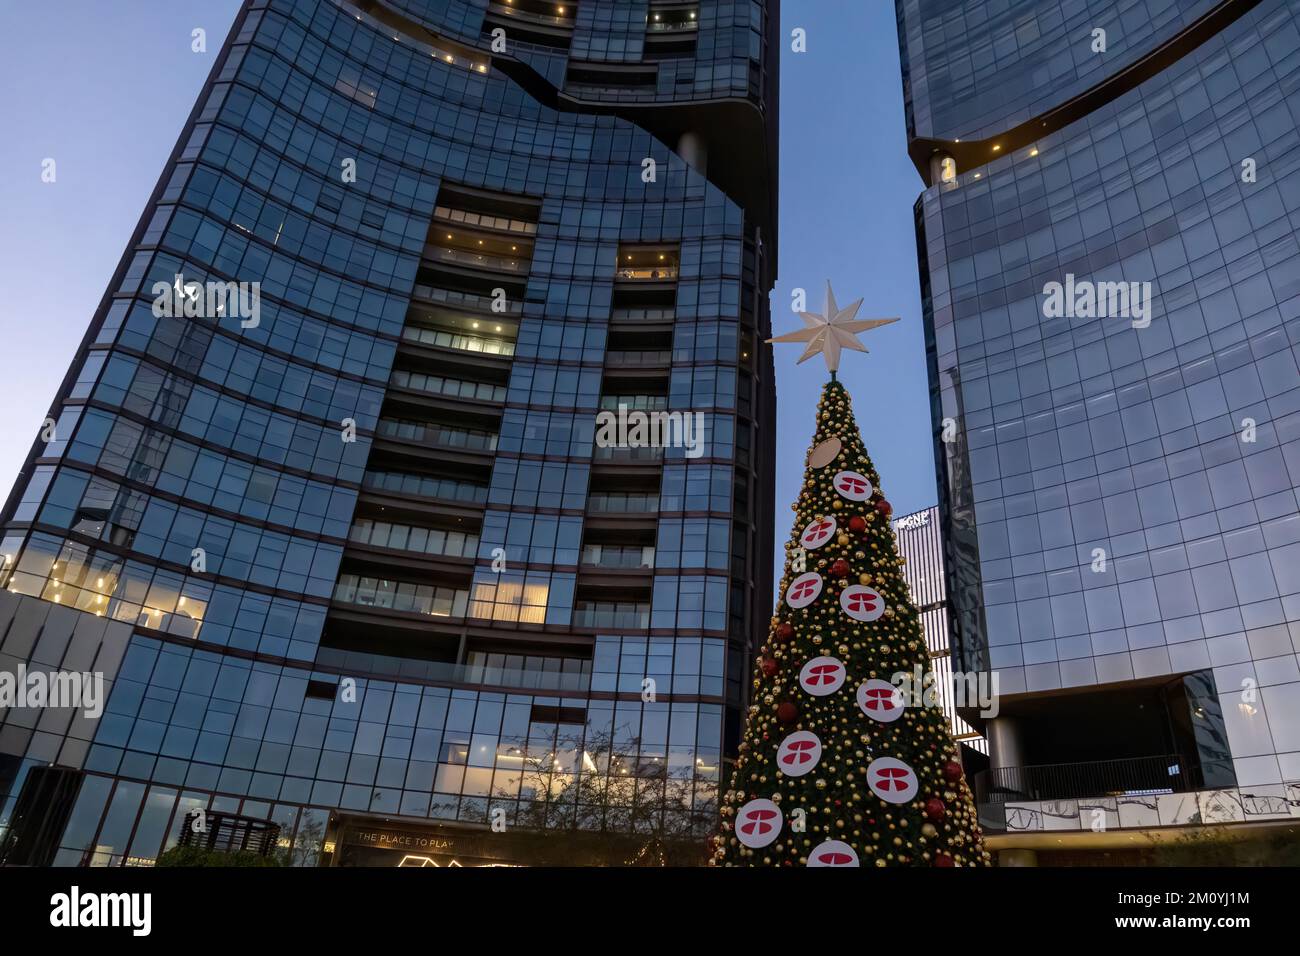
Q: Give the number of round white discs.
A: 10